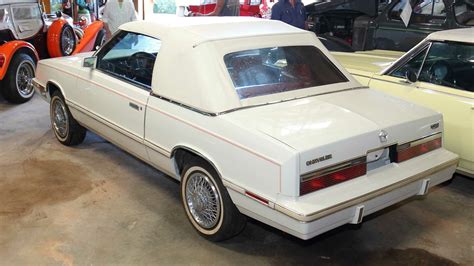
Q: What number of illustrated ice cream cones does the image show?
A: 0